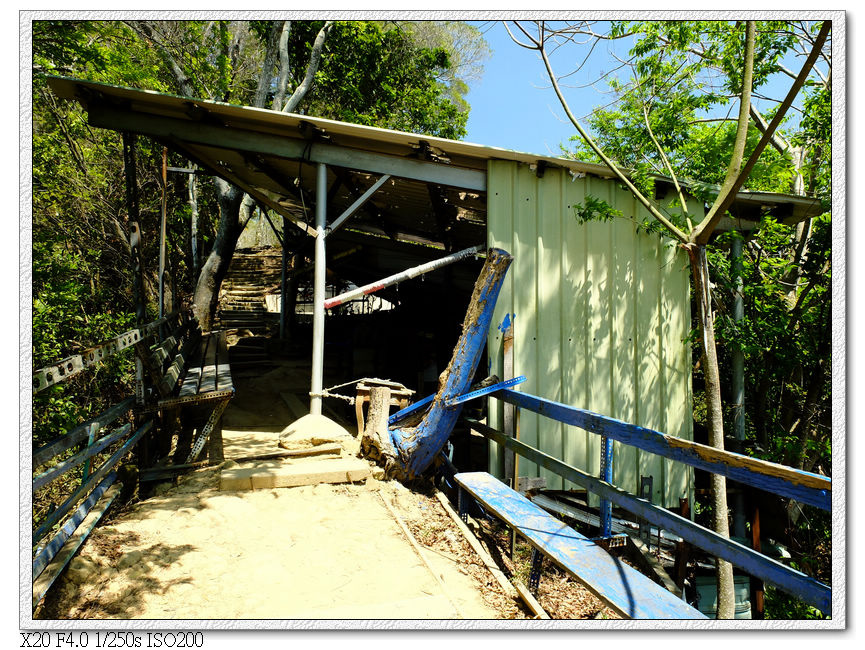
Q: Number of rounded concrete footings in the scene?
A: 1